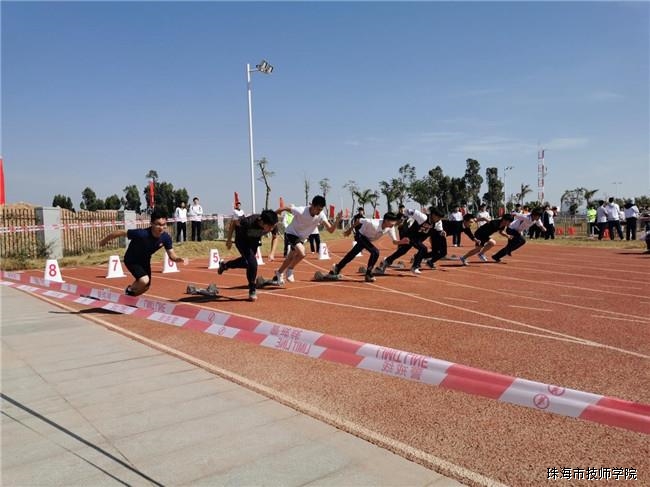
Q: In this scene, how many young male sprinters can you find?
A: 8